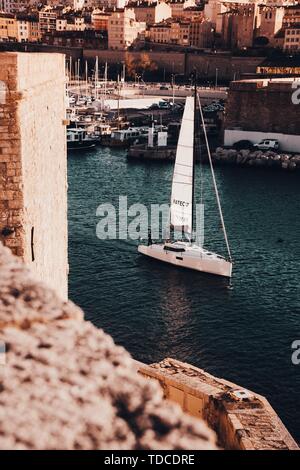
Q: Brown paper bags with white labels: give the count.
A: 0